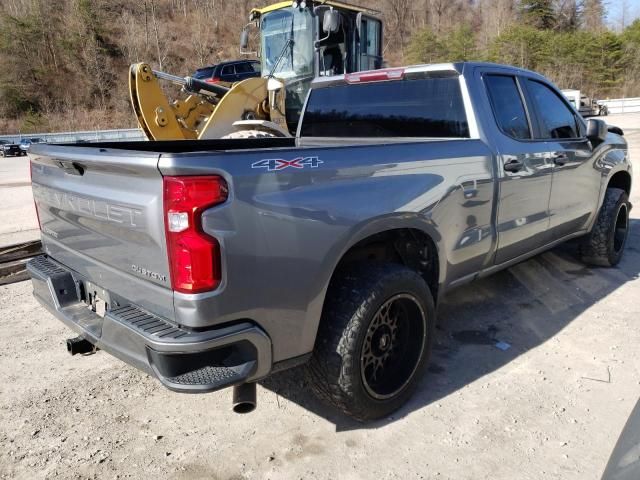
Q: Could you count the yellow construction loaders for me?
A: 1